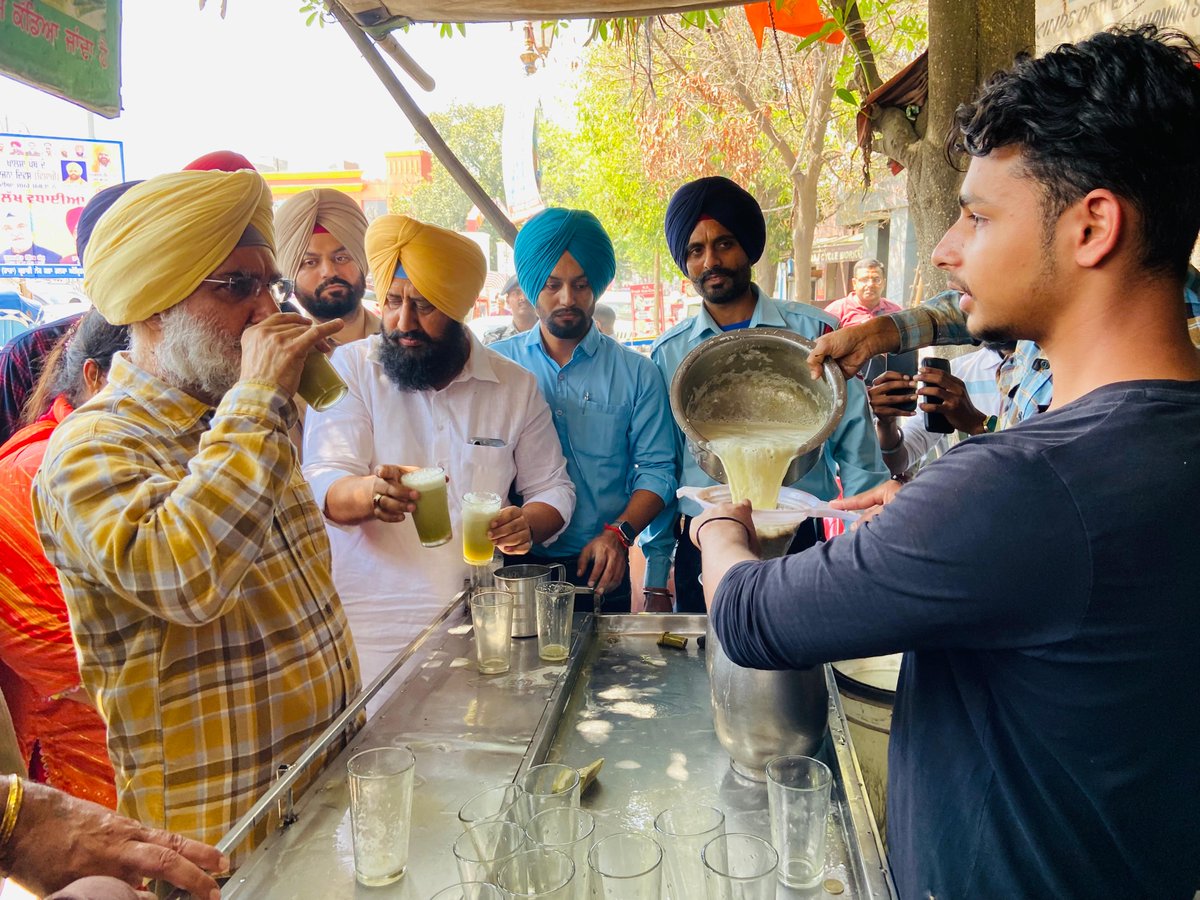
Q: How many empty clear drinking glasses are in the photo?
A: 13